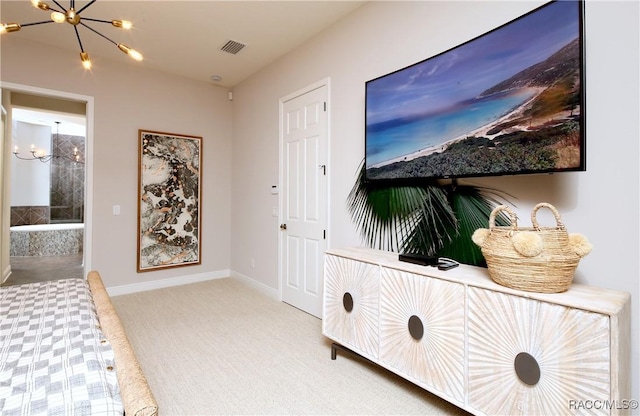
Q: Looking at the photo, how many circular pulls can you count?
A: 3